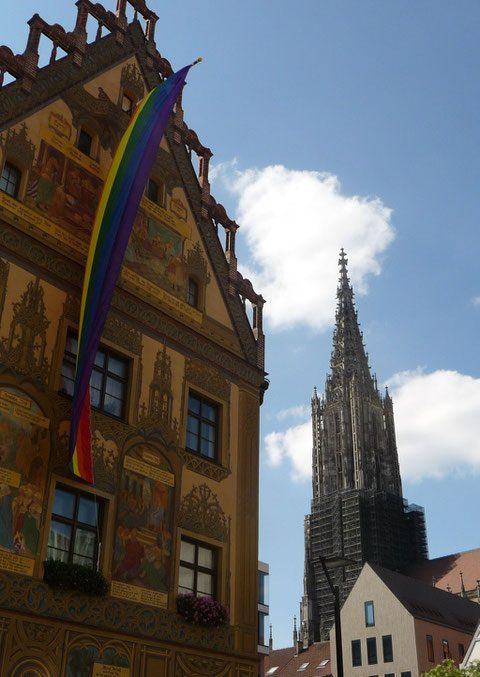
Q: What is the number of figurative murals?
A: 4